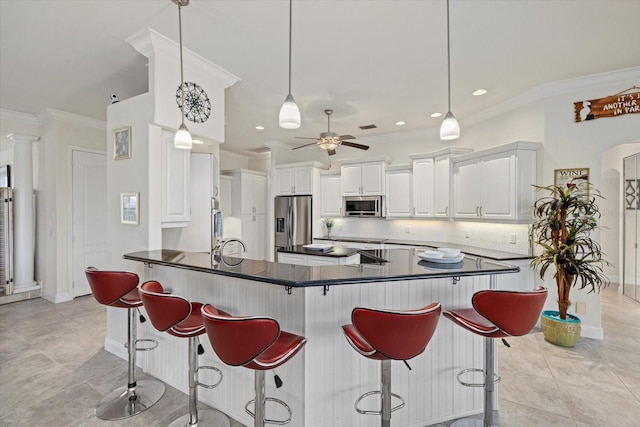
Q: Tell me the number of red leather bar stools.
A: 5